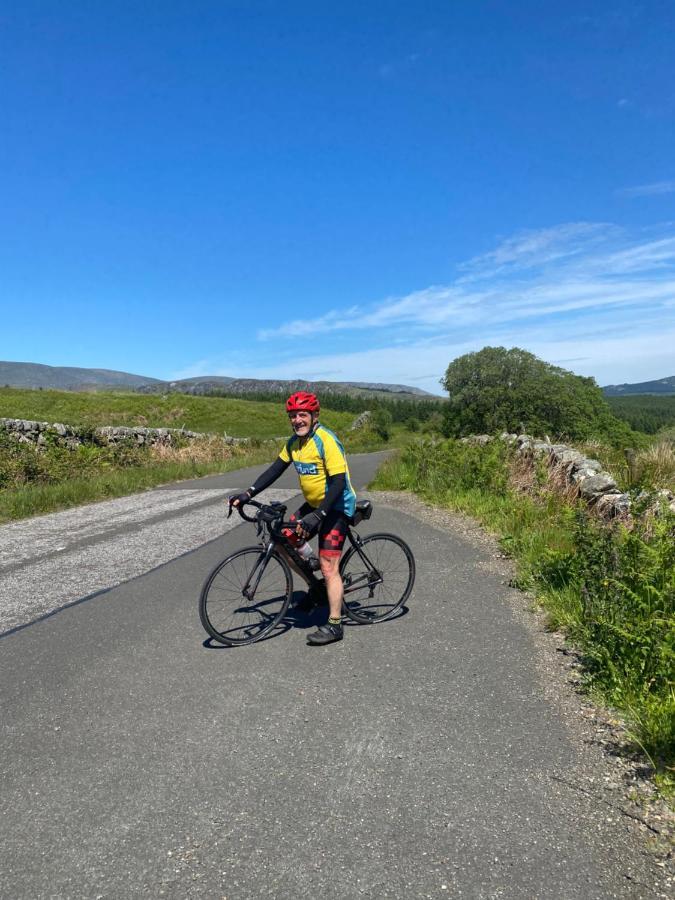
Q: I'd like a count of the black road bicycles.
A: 1